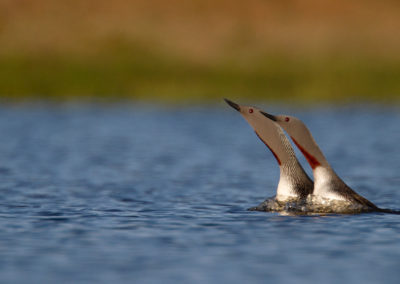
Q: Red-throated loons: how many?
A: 2